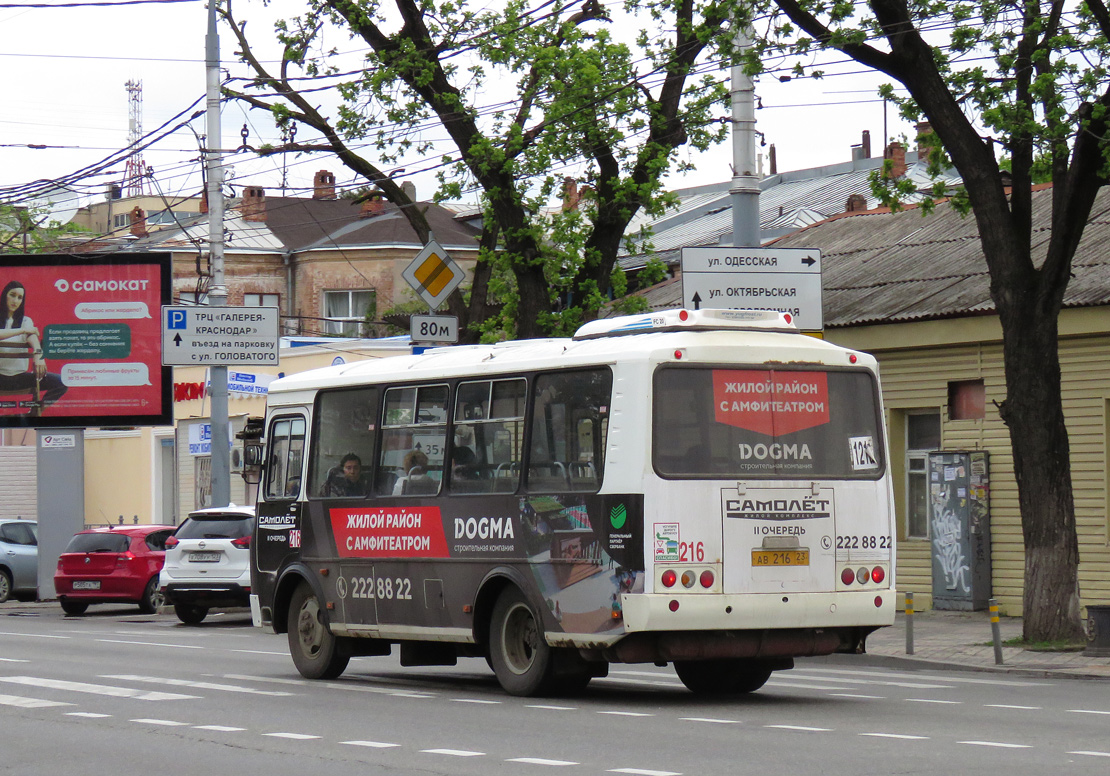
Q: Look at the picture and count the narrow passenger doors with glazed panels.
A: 1